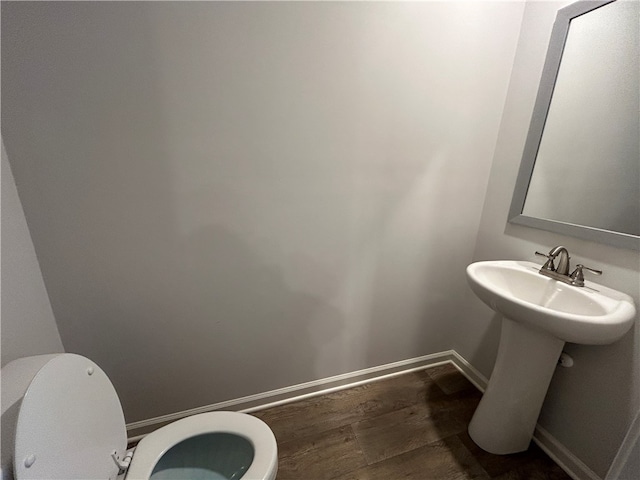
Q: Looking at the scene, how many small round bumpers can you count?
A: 2